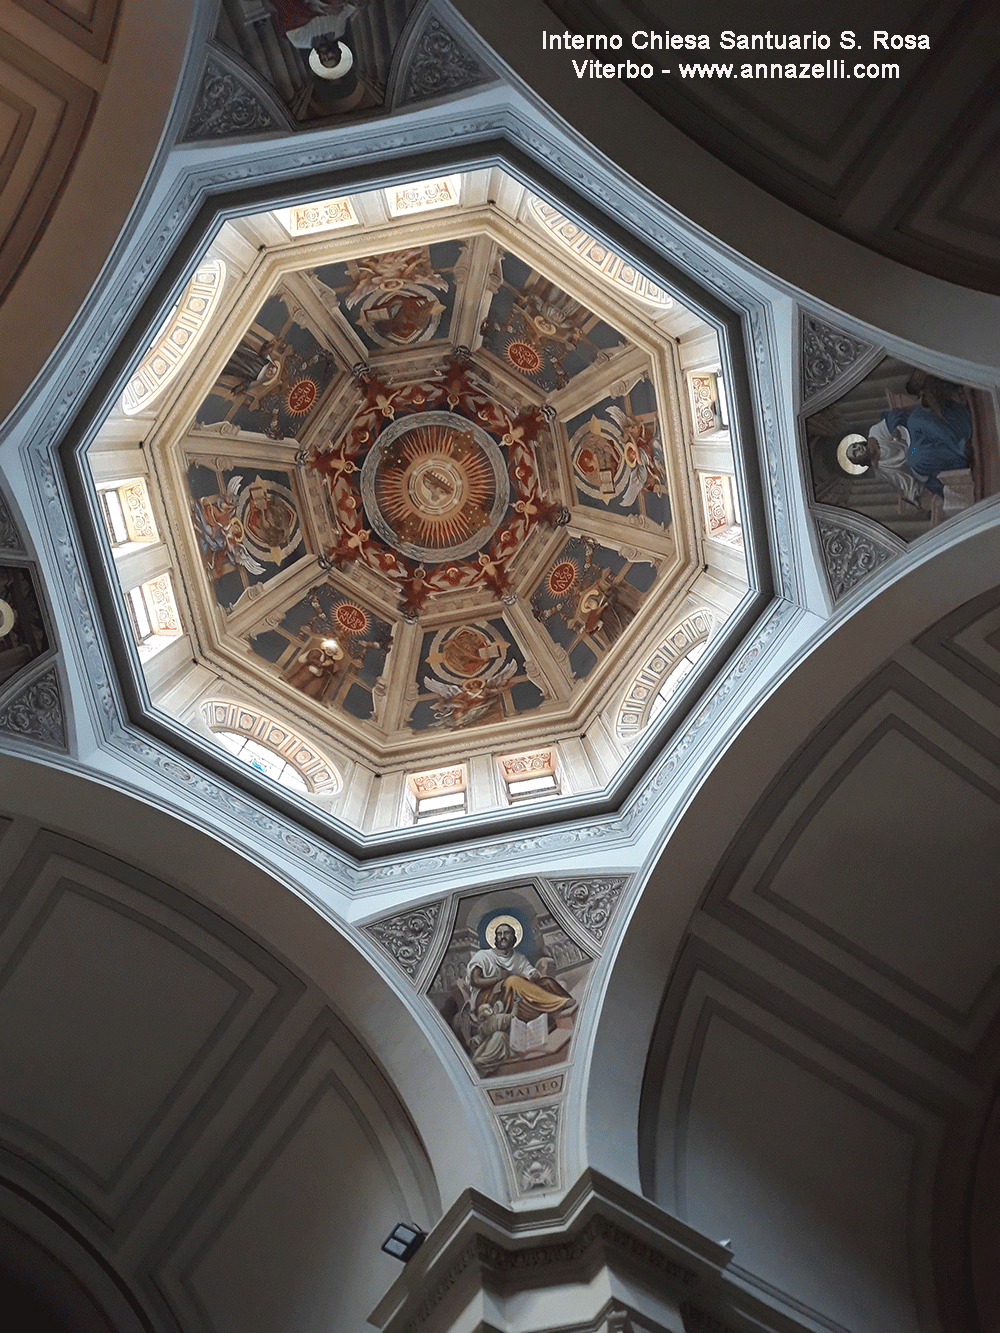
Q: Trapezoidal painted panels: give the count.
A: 8